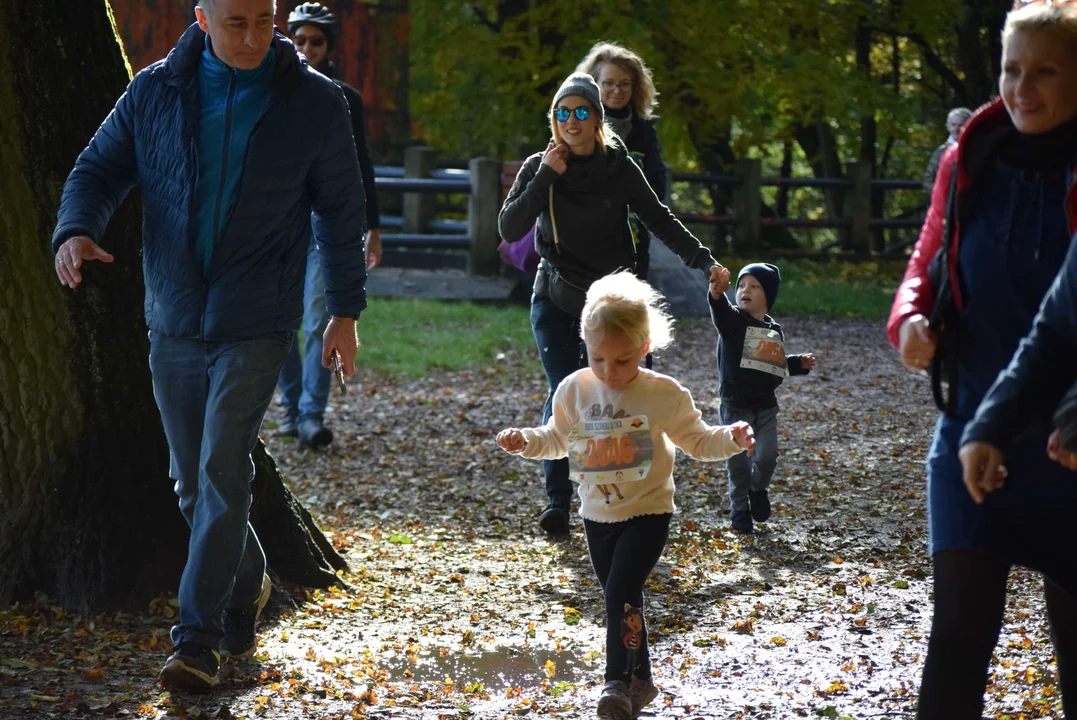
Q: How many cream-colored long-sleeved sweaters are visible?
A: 1